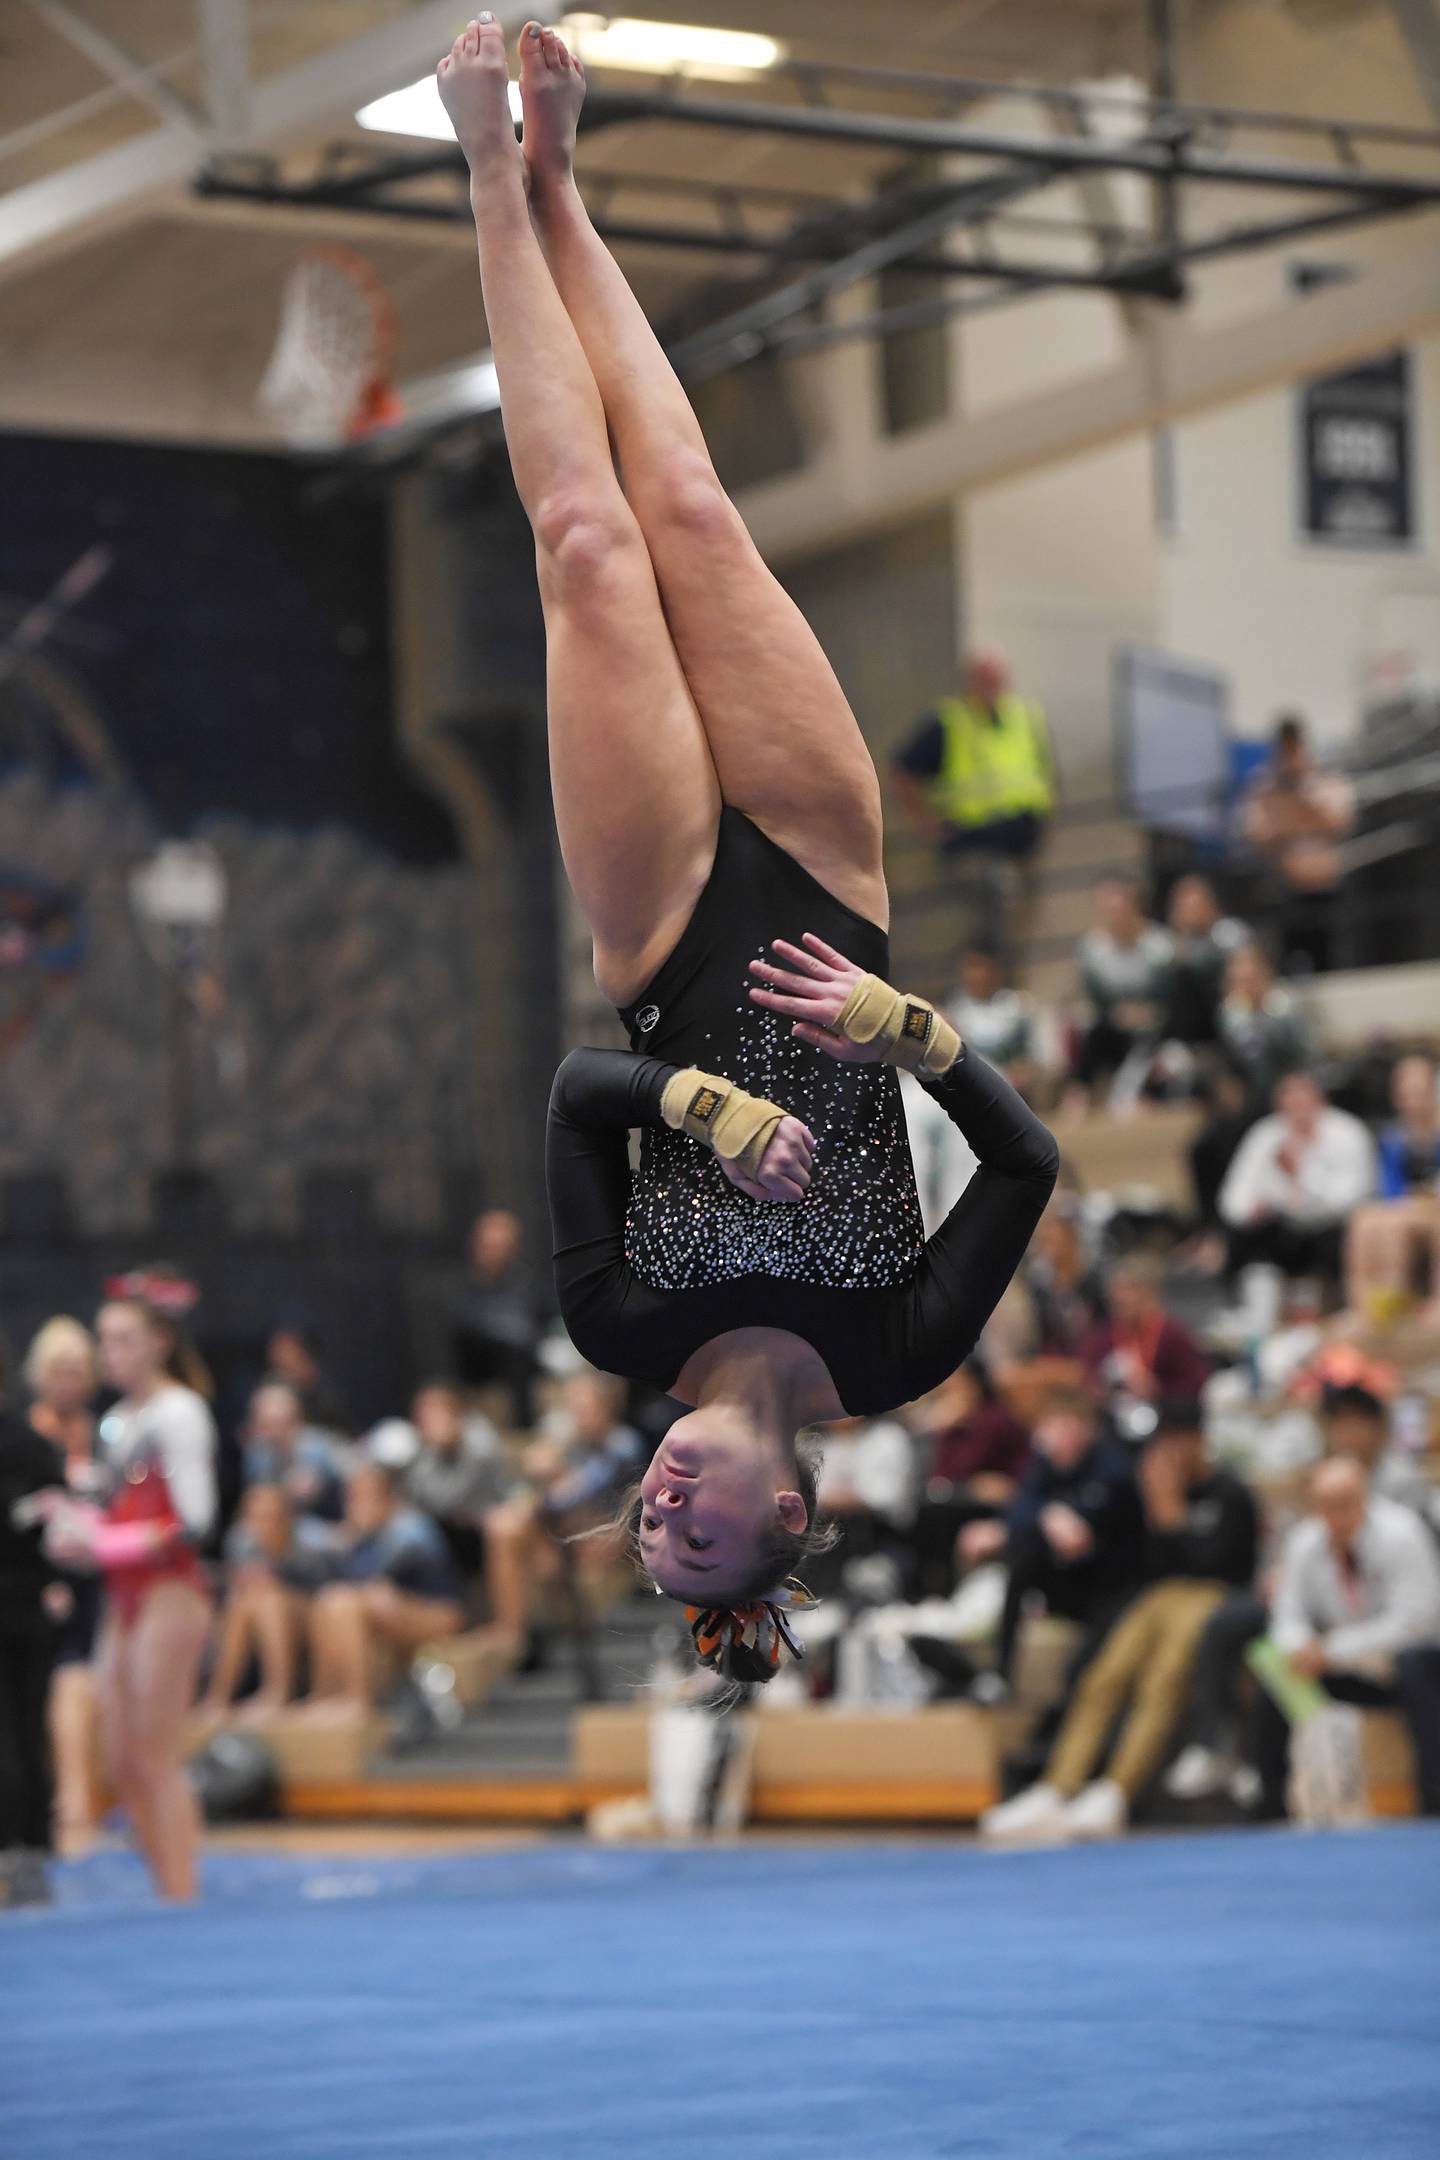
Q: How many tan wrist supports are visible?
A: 2